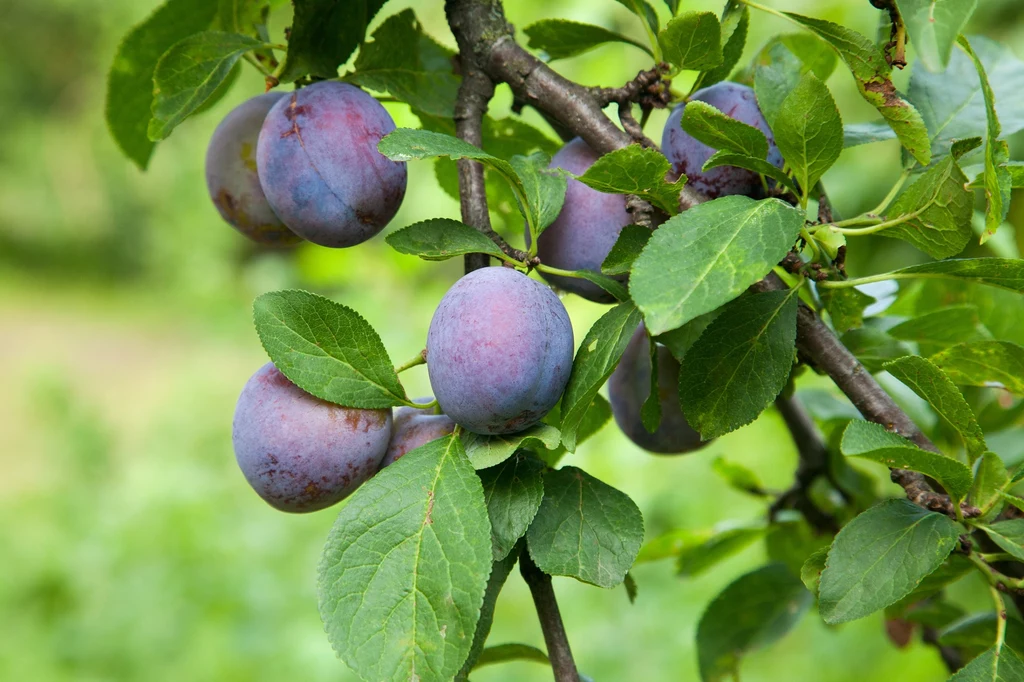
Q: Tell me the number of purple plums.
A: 8